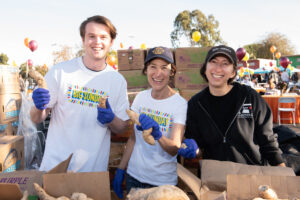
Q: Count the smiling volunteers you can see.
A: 3